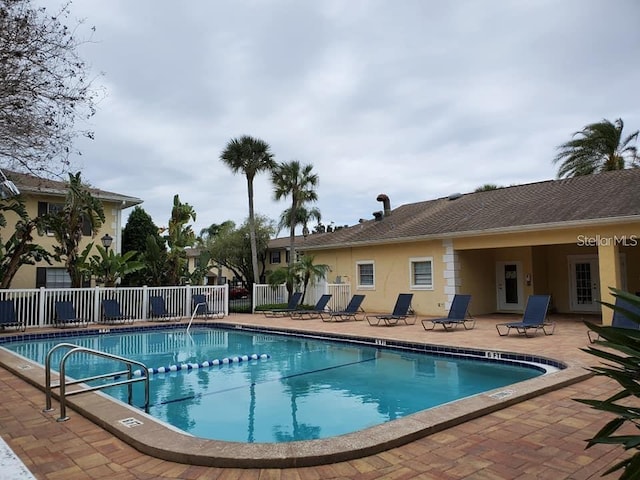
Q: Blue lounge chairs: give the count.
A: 12